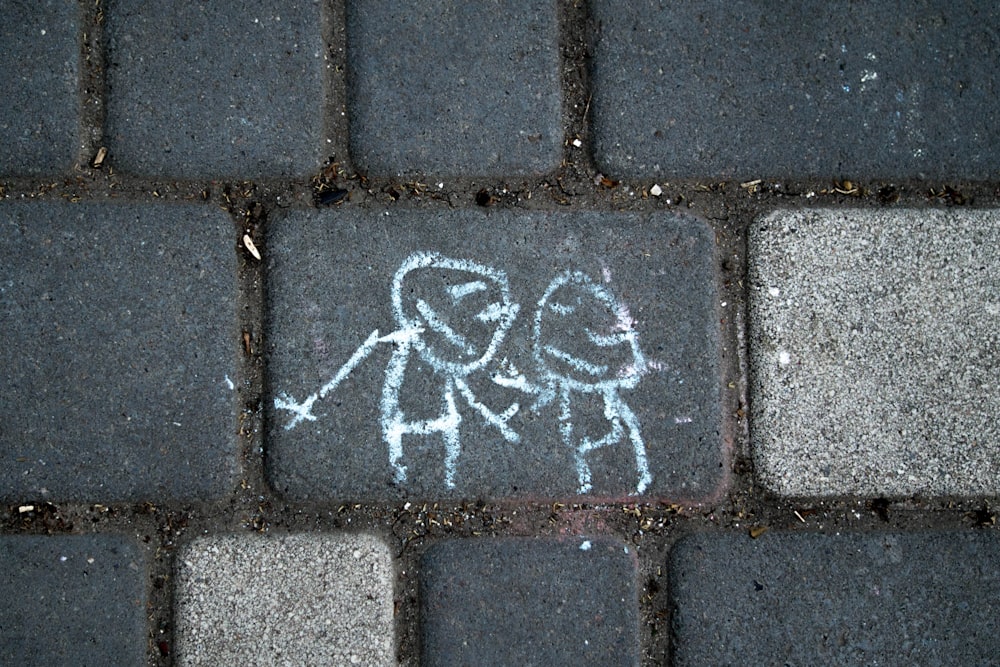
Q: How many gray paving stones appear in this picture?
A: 9